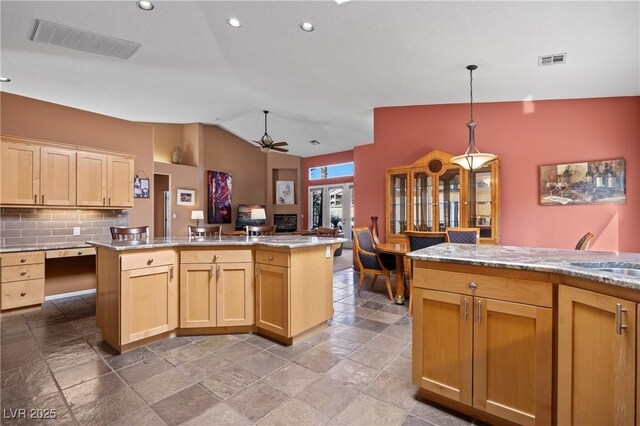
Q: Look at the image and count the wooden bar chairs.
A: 4